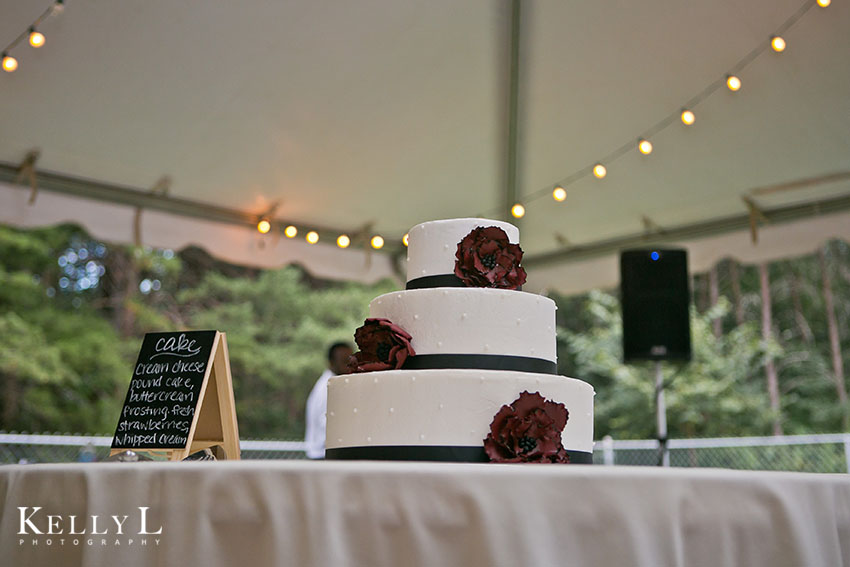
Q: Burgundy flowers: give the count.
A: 3